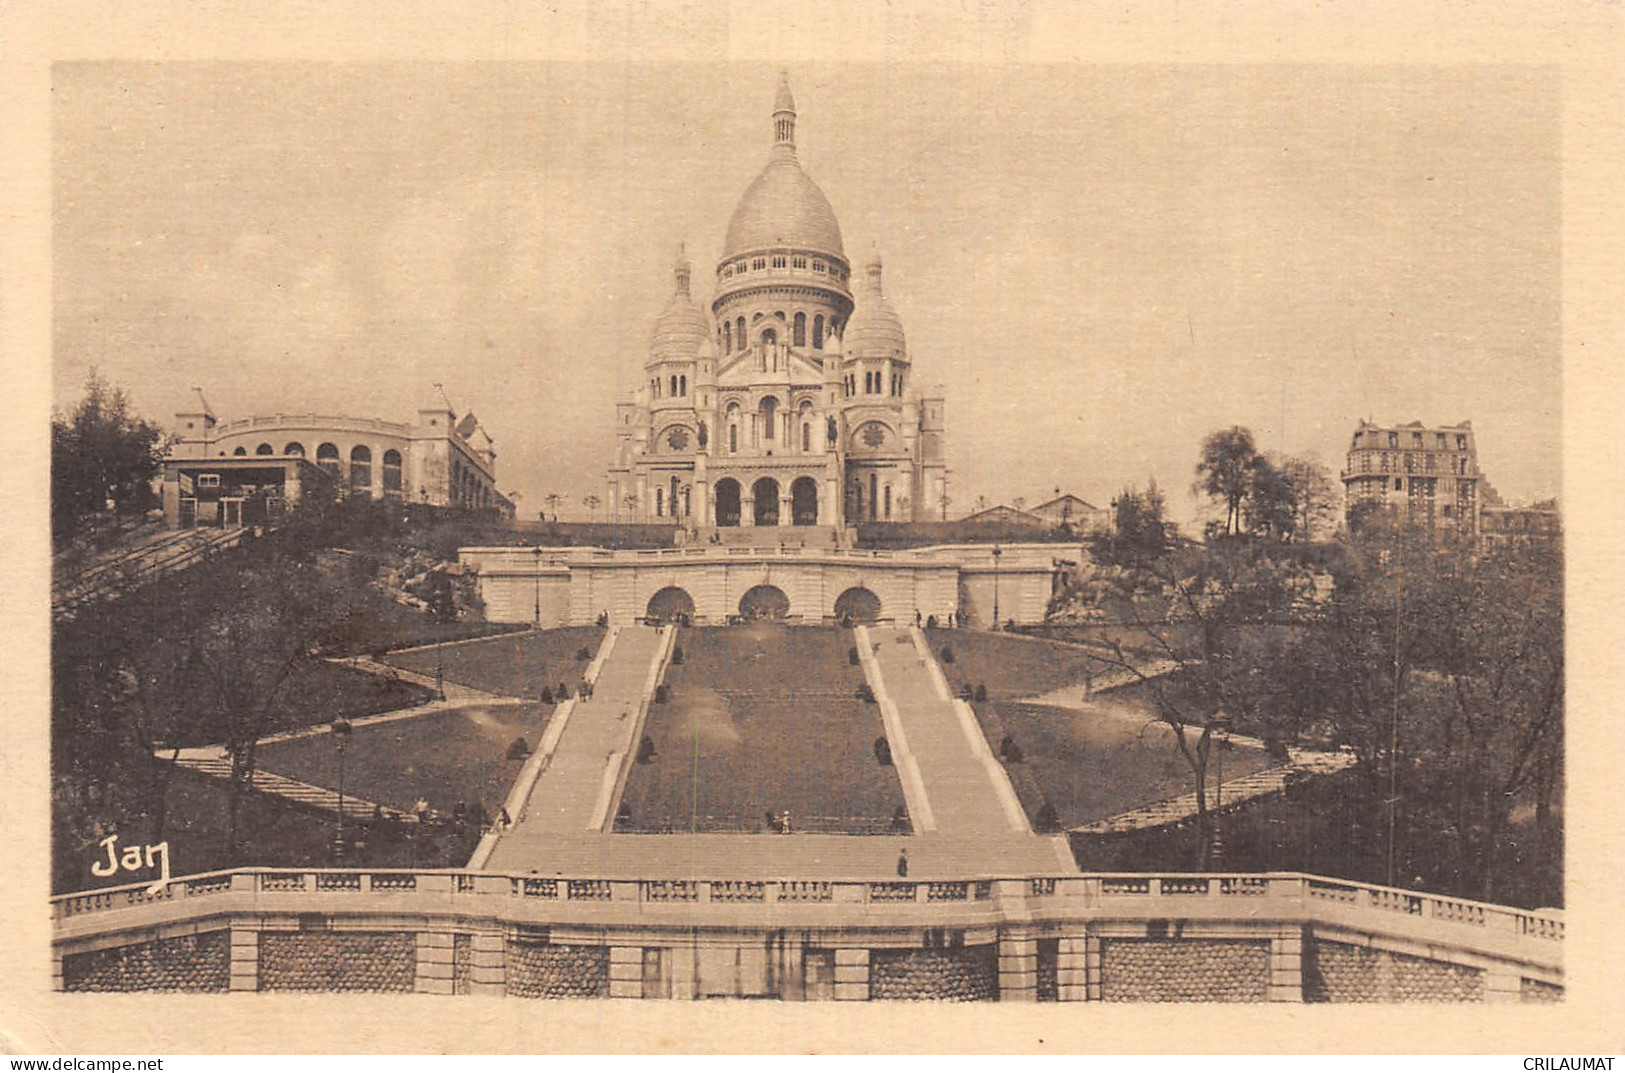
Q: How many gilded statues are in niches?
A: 0